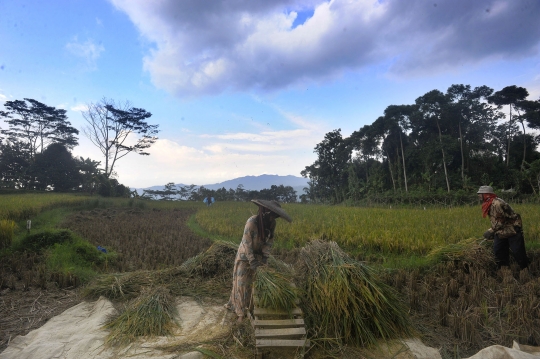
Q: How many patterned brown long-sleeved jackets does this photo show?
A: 1